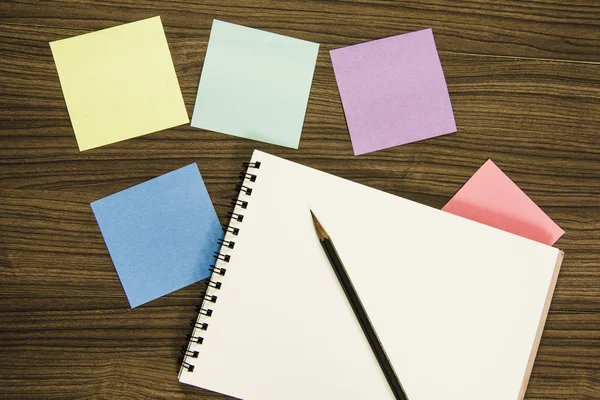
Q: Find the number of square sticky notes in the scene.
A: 5